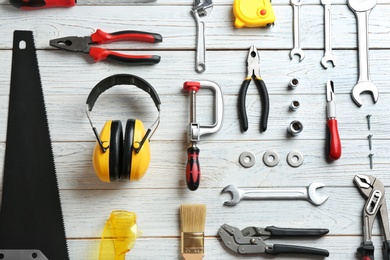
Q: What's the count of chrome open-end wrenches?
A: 4